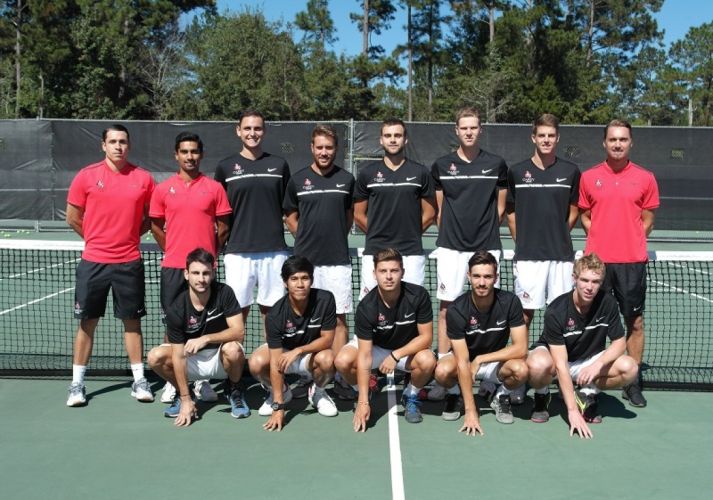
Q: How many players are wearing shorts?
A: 13